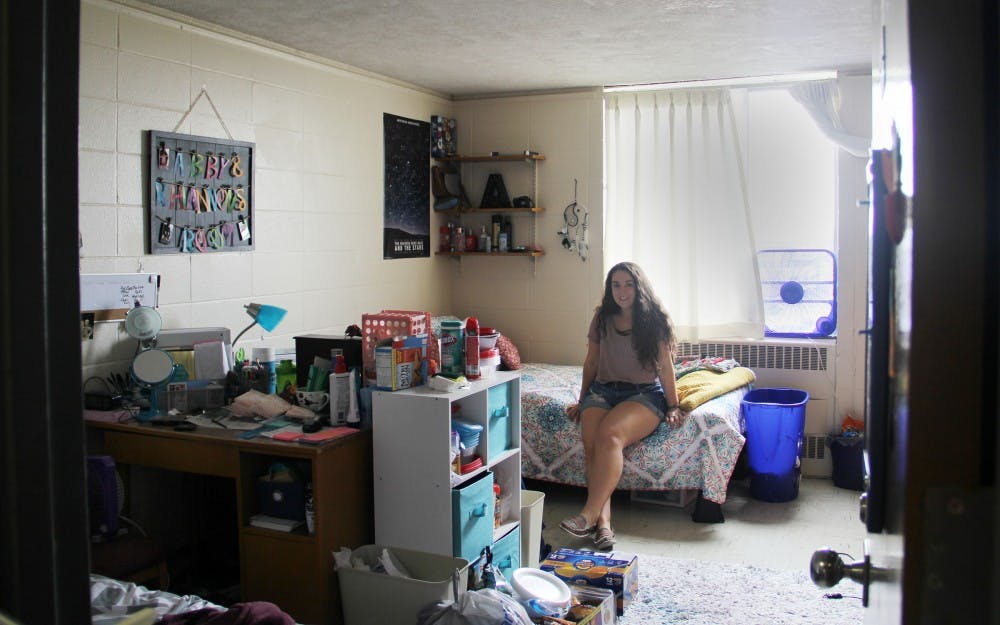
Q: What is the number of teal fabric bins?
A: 3